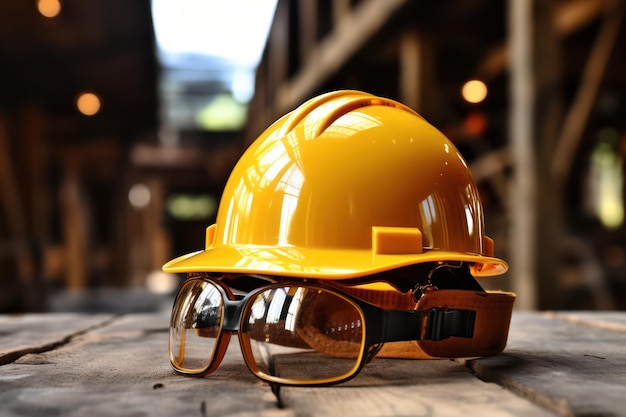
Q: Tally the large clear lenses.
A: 2